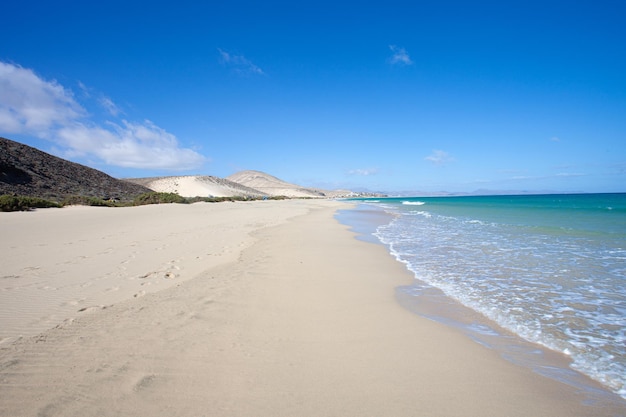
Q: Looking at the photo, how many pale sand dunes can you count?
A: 2